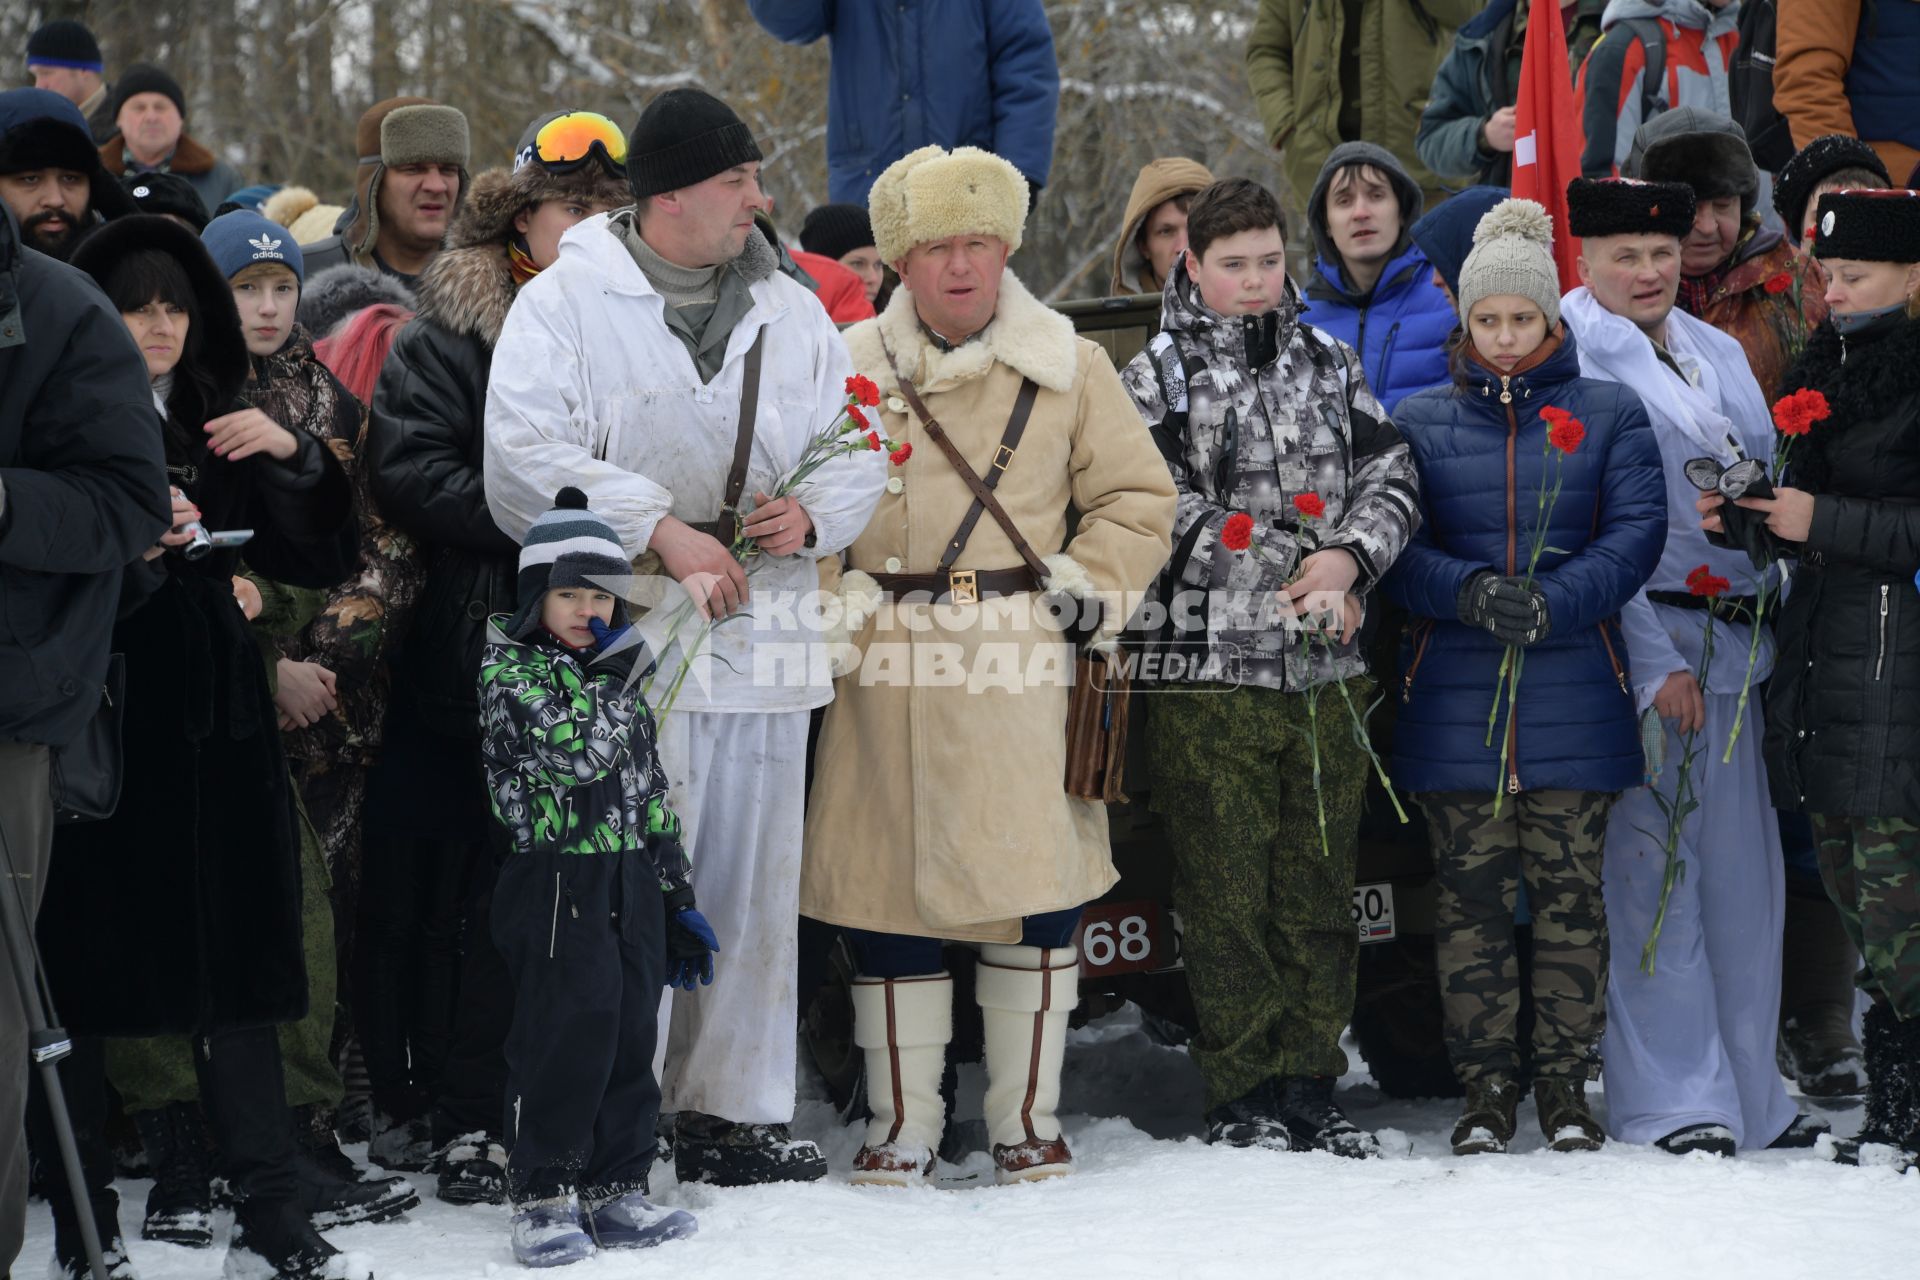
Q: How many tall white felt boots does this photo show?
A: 2